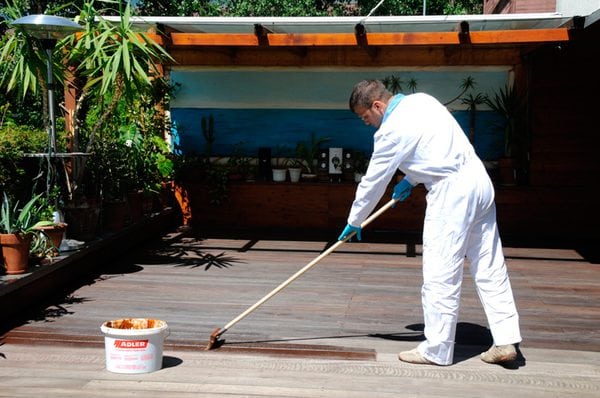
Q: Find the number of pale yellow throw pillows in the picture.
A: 0